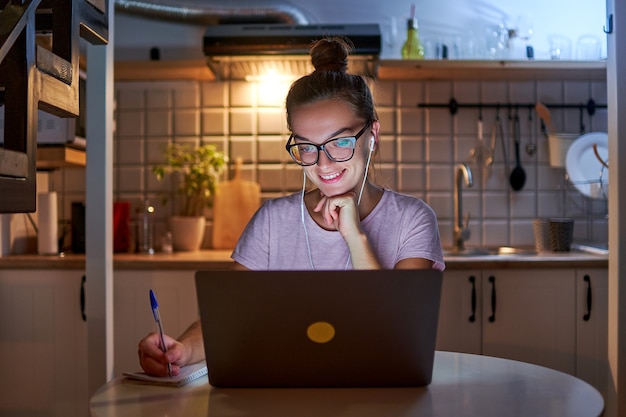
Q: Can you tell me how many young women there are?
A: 1